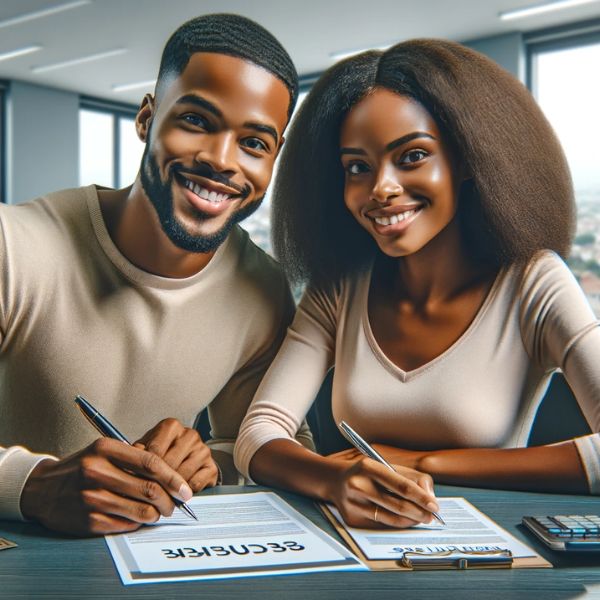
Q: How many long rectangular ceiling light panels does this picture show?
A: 6